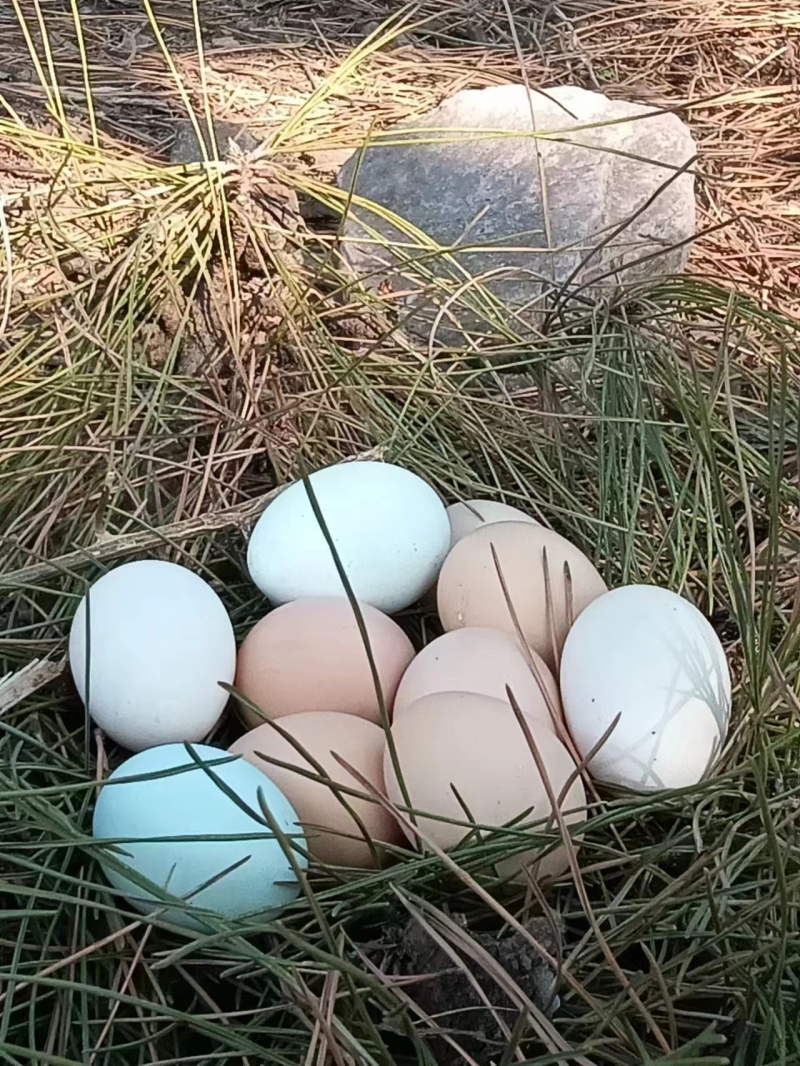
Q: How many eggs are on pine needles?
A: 10